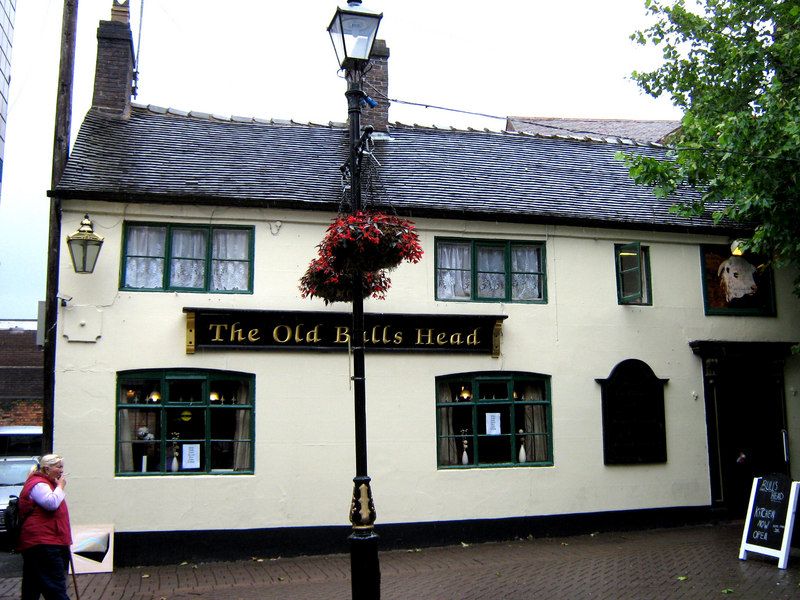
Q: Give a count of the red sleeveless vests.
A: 1